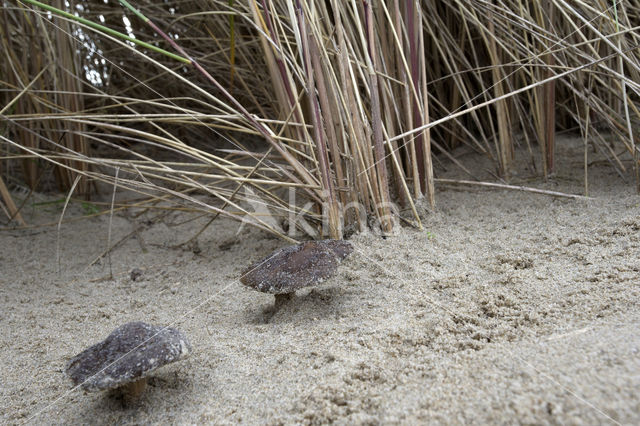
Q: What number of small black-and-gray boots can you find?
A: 0